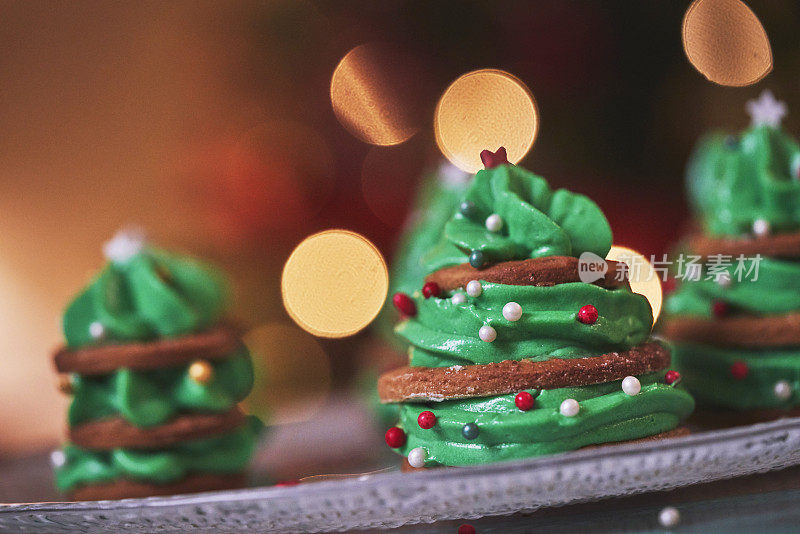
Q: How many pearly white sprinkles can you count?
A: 14